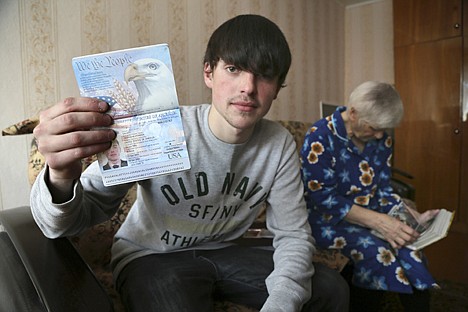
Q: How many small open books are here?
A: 2